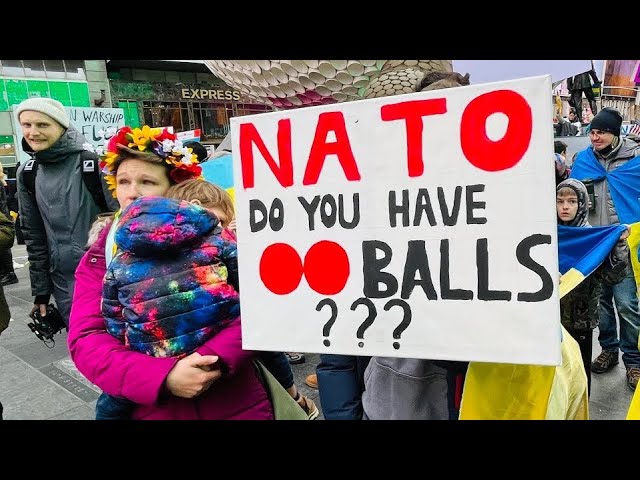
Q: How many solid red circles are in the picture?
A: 2